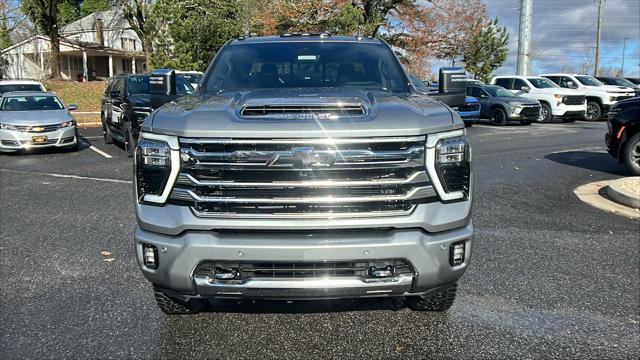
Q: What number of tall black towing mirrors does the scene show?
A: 2